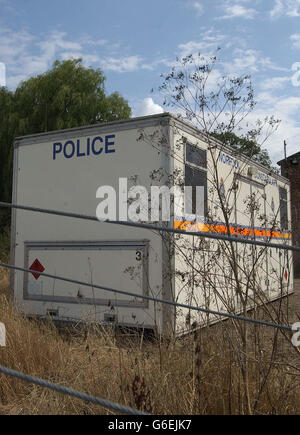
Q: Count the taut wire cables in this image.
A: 3